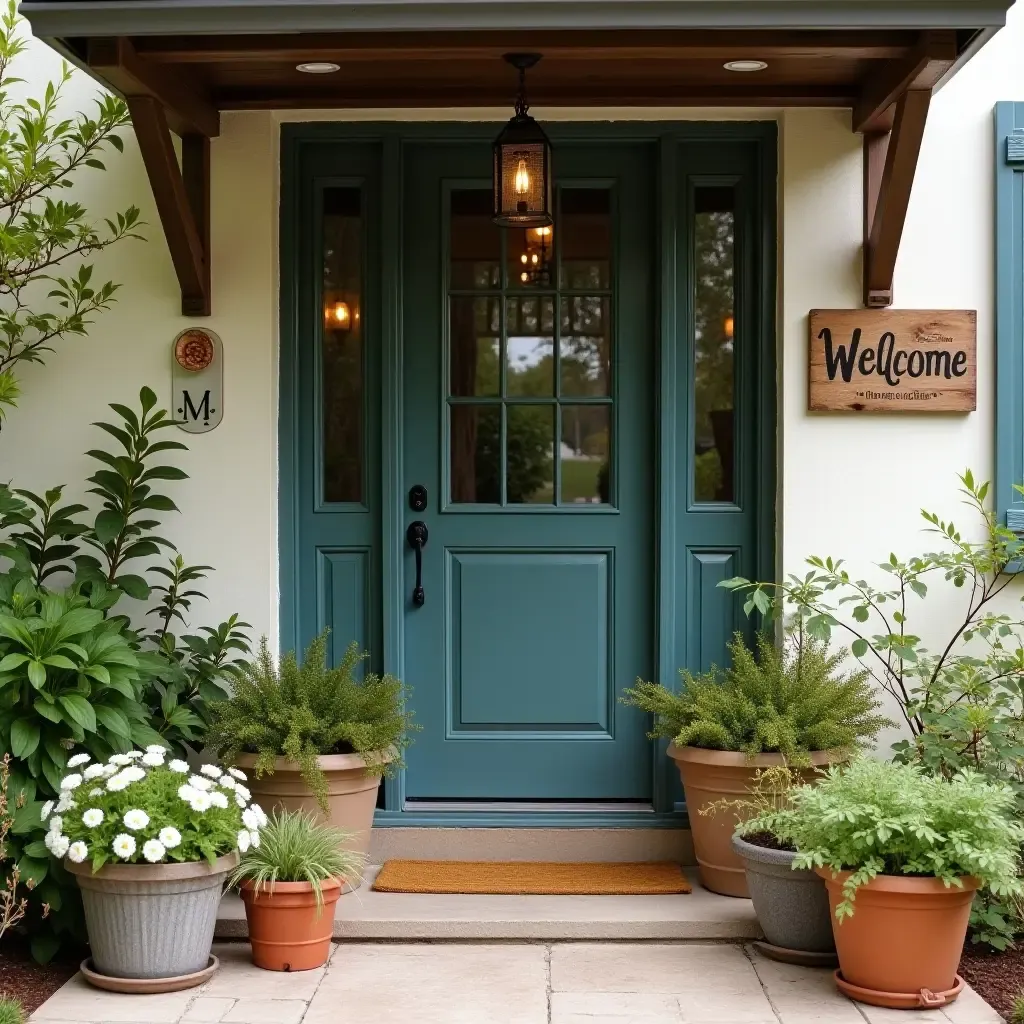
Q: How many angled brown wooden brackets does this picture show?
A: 2